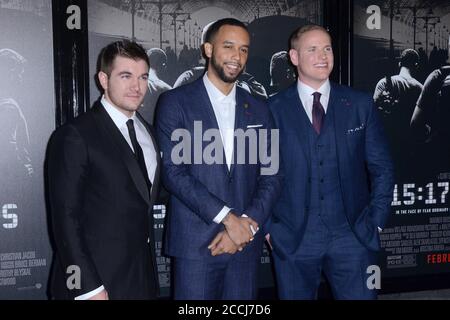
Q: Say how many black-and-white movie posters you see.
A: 3